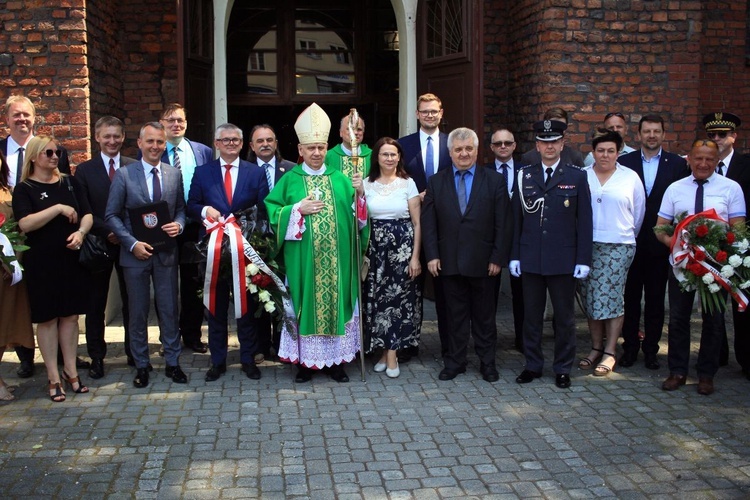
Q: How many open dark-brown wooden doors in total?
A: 2